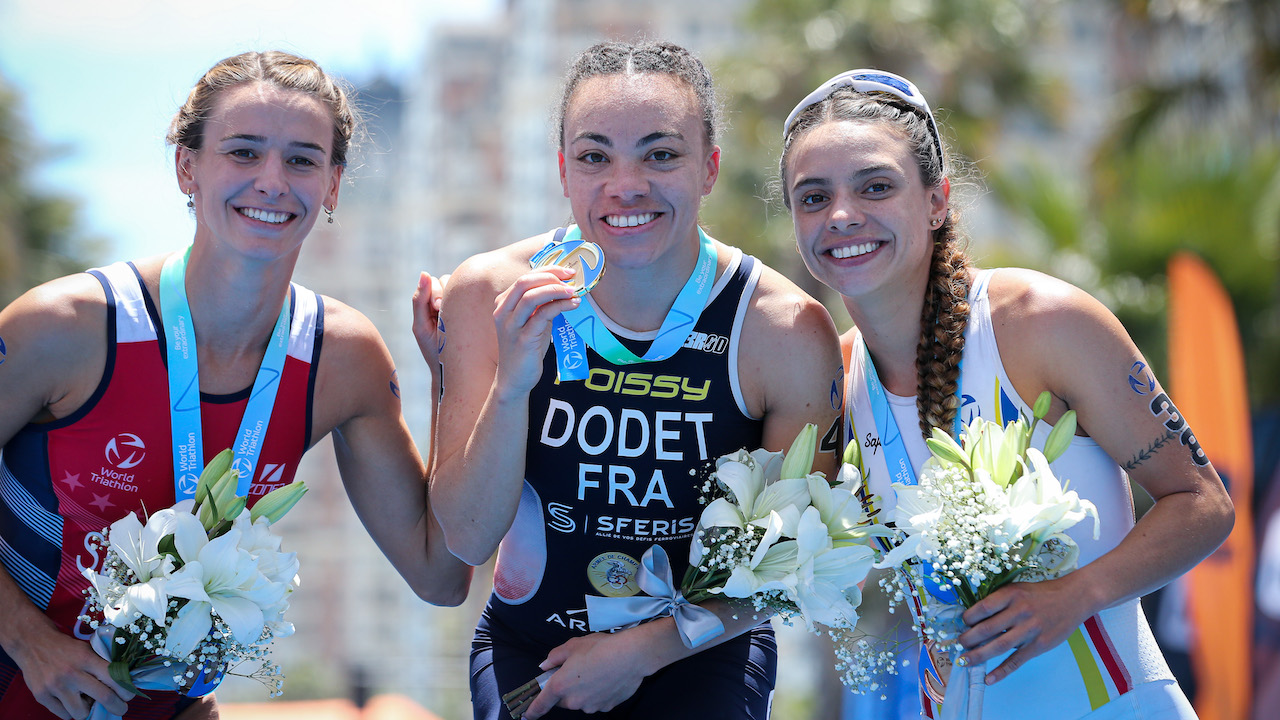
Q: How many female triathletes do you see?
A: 3